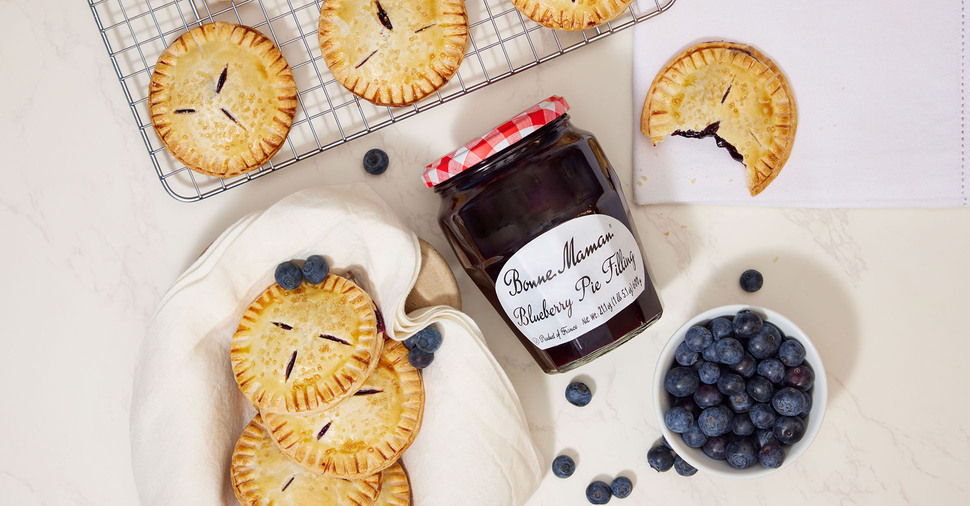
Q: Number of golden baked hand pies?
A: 8